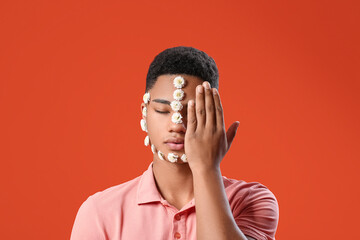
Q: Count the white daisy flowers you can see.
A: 12